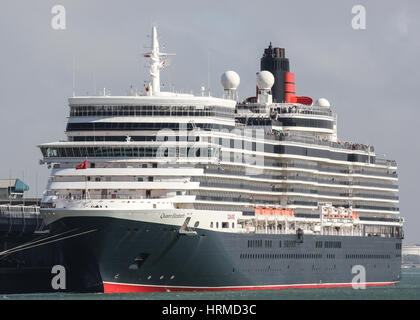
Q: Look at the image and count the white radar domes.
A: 3